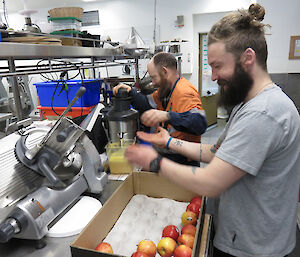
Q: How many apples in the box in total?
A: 11